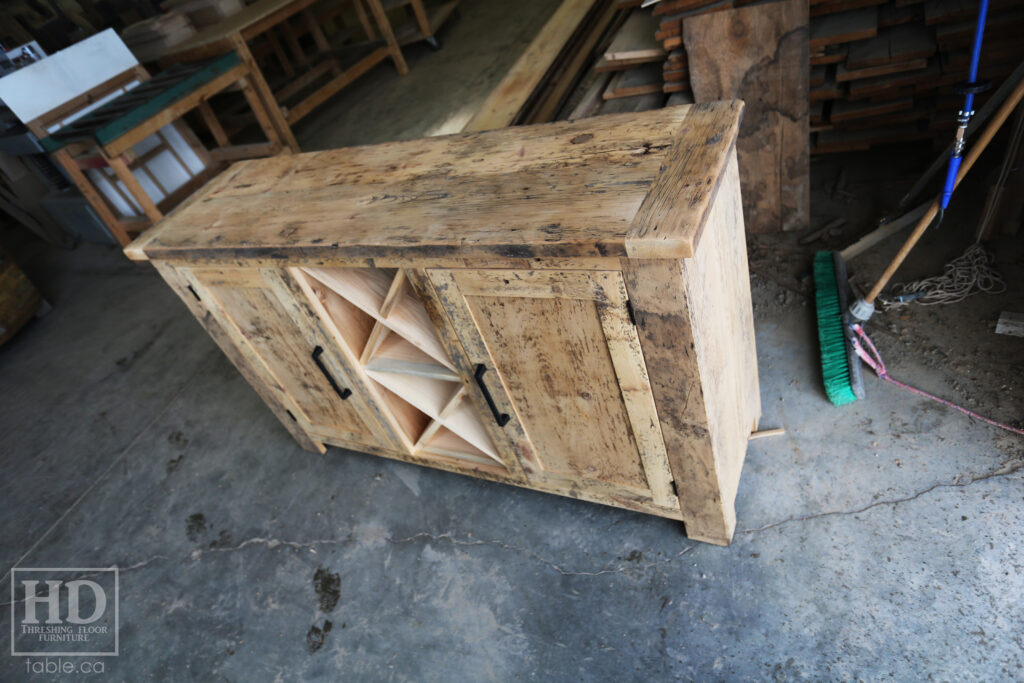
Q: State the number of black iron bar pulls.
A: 2